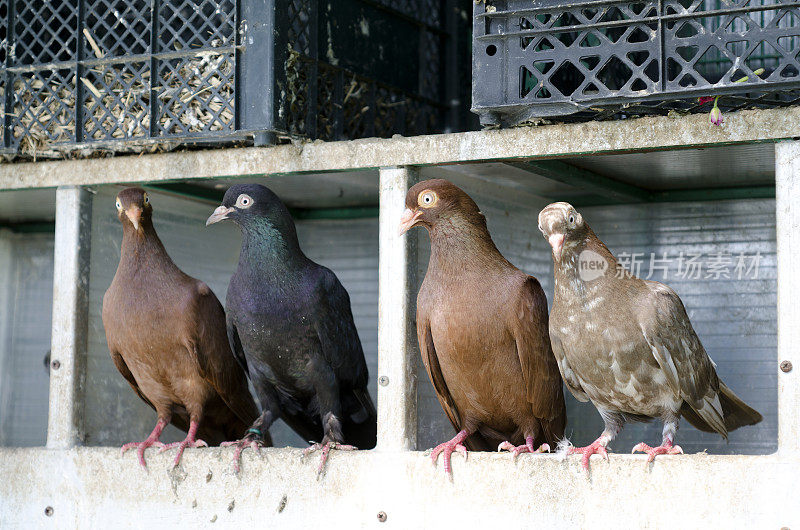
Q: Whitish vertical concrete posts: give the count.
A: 3